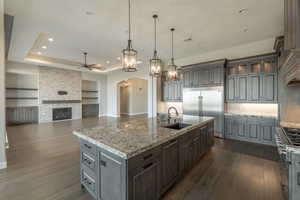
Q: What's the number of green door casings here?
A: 0